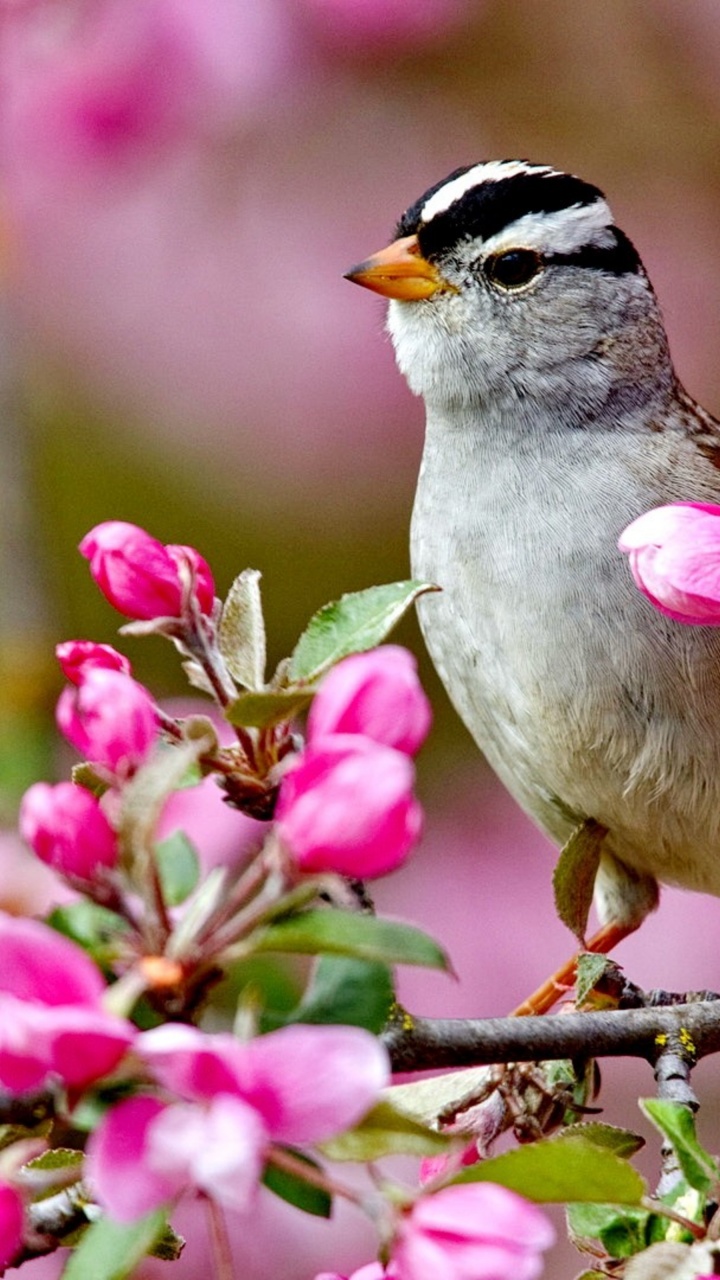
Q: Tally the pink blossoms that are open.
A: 2